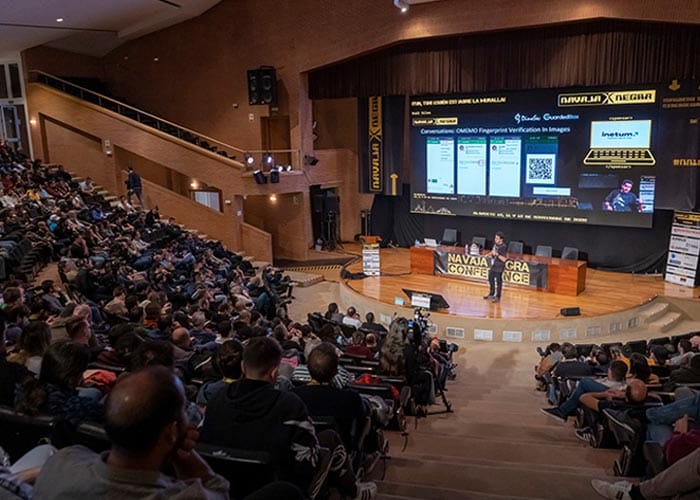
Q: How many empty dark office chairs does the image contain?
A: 5